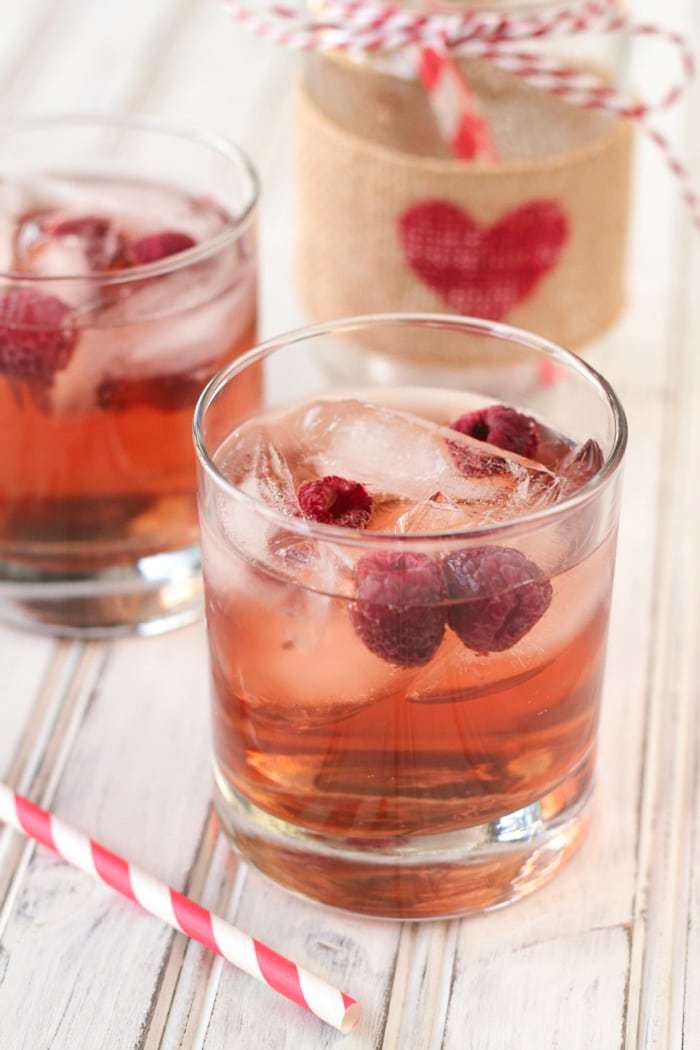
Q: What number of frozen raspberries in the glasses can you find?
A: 7